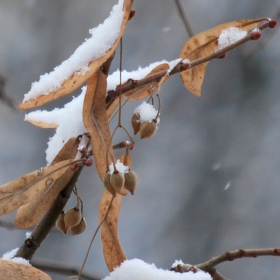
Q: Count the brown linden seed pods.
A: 8